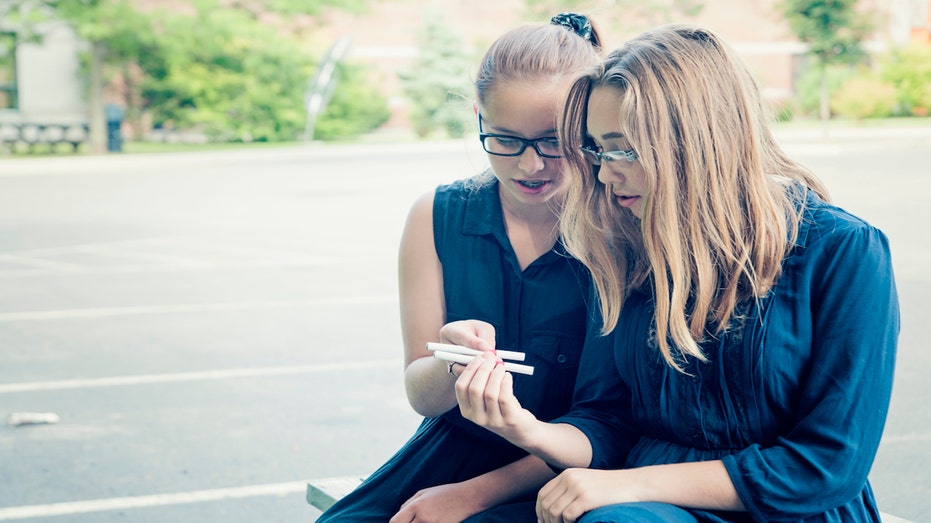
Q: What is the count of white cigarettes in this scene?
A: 2